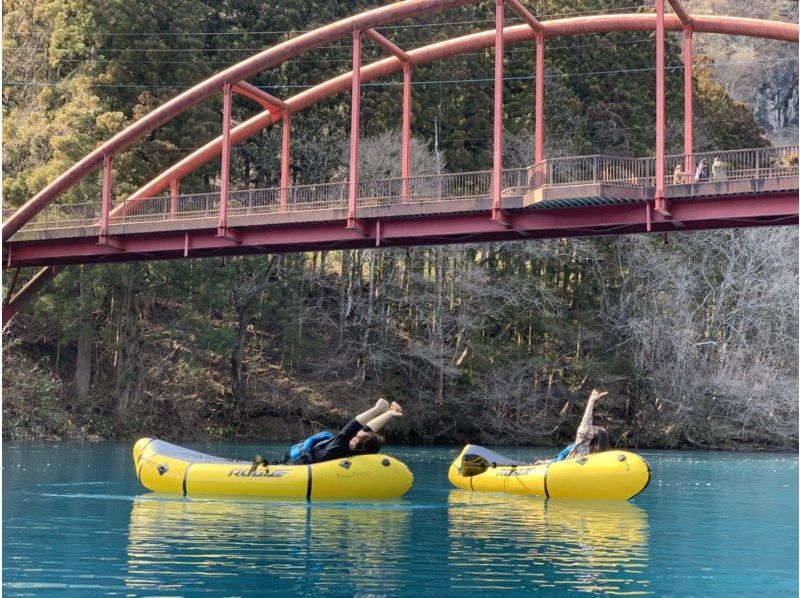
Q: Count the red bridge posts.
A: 10